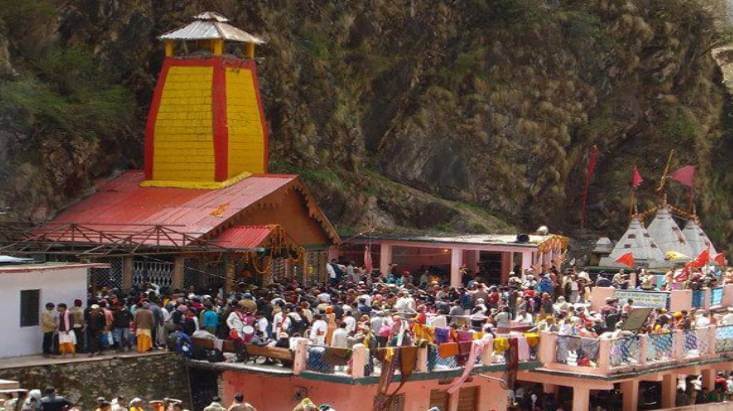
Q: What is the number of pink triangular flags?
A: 2